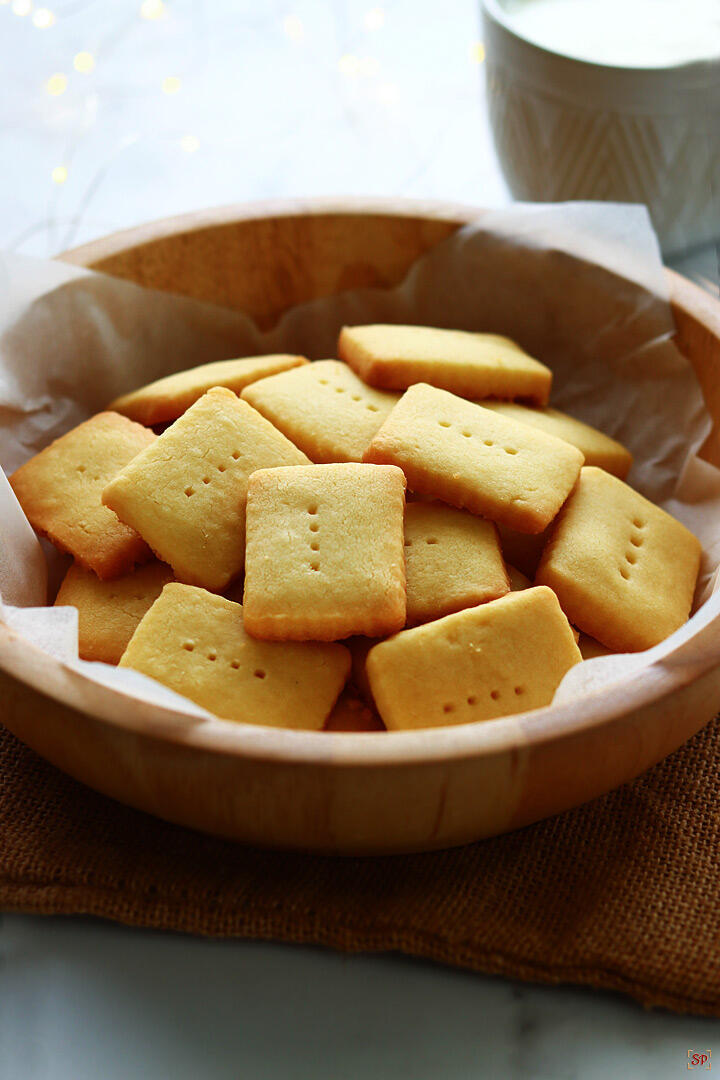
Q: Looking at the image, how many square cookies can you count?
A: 13